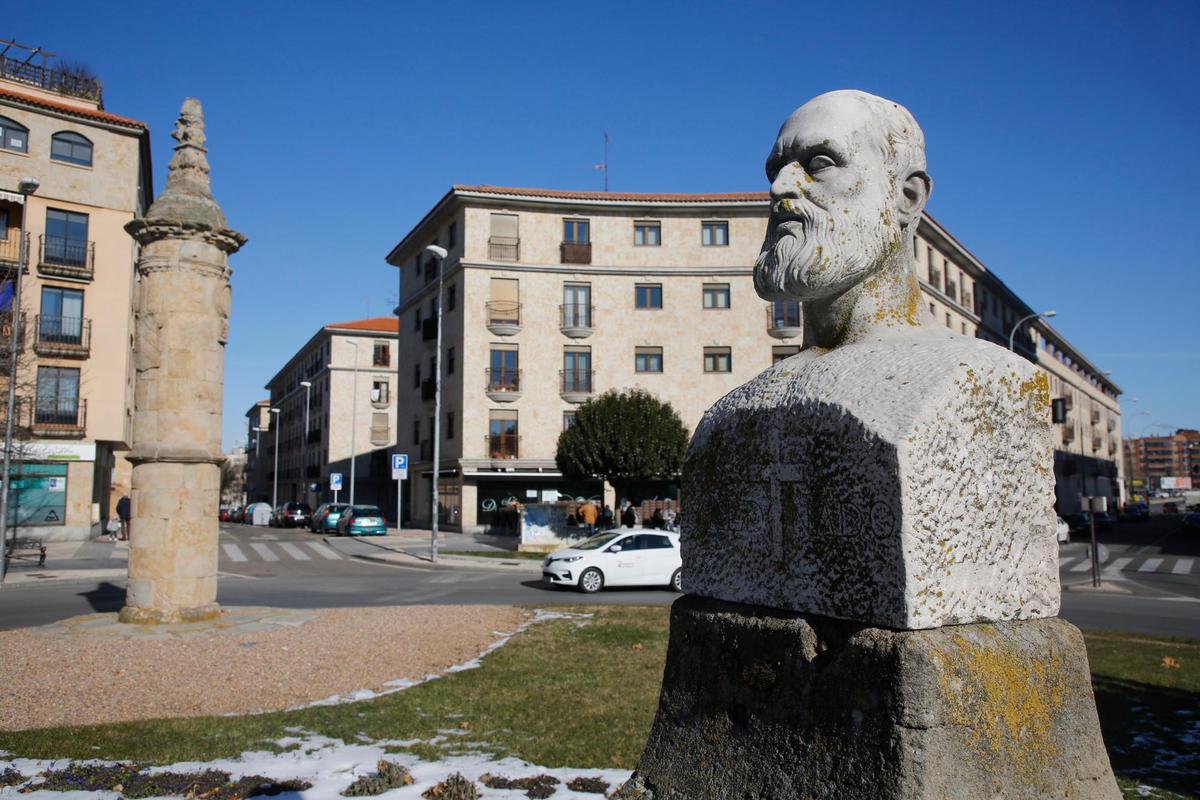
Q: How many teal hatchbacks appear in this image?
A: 2